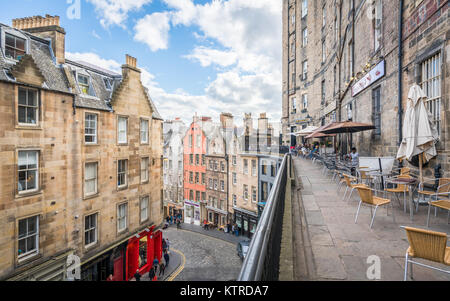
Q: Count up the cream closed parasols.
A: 1